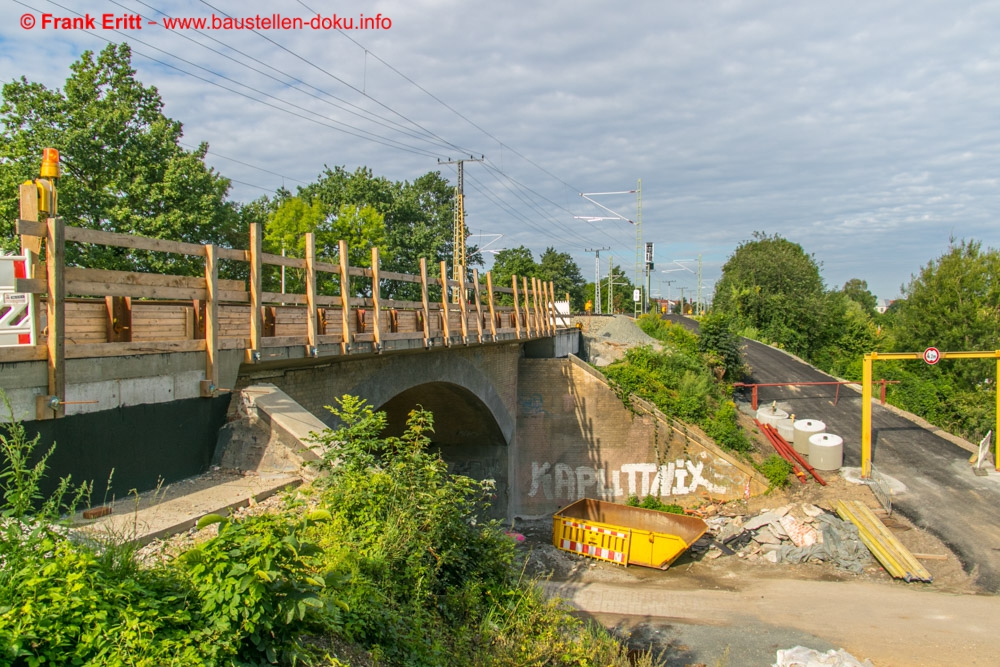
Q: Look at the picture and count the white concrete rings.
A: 4